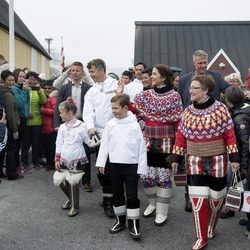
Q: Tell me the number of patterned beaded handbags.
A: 2